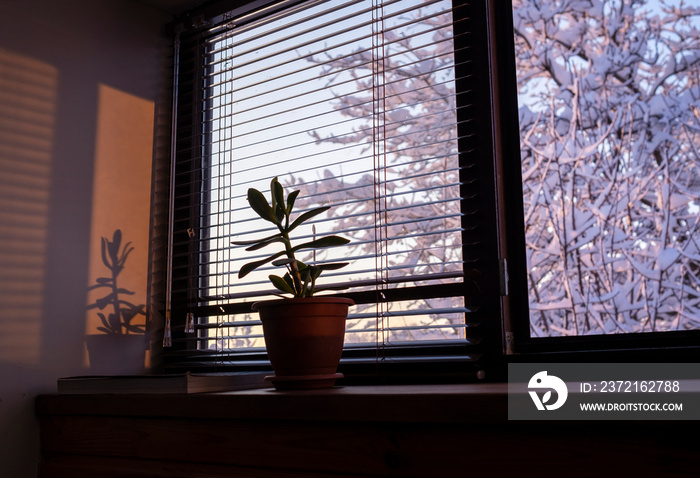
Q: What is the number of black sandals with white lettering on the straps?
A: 0